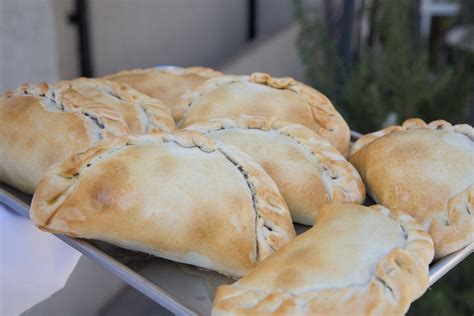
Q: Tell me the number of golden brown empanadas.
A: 8